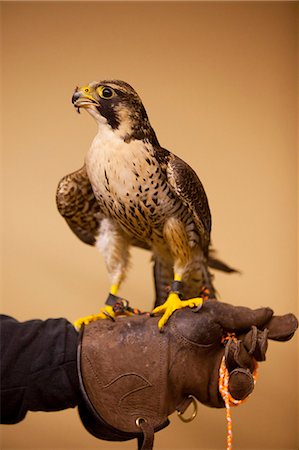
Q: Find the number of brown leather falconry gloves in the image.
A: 1